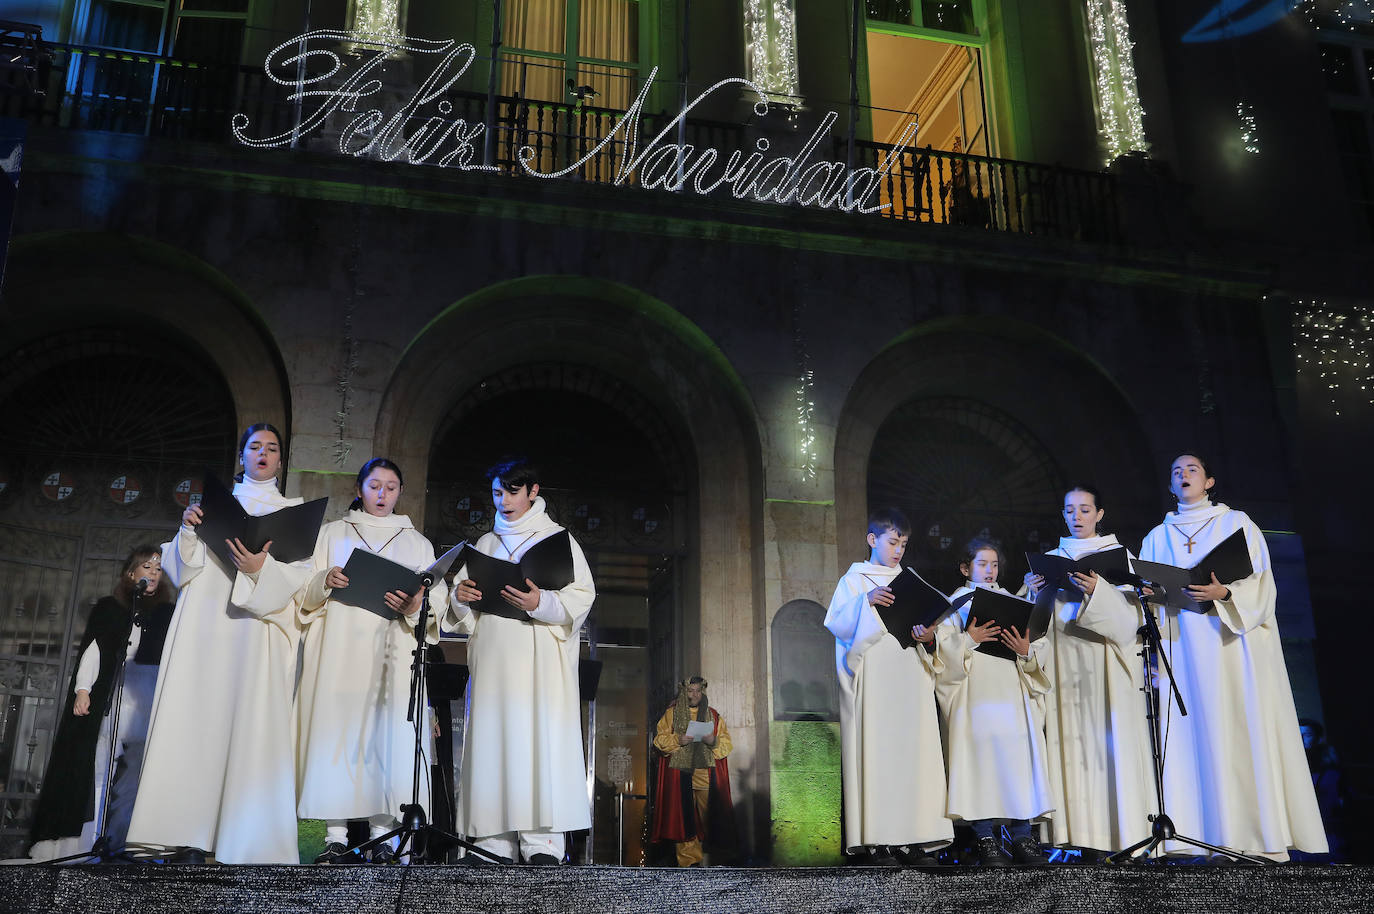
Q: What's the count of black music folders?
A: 7